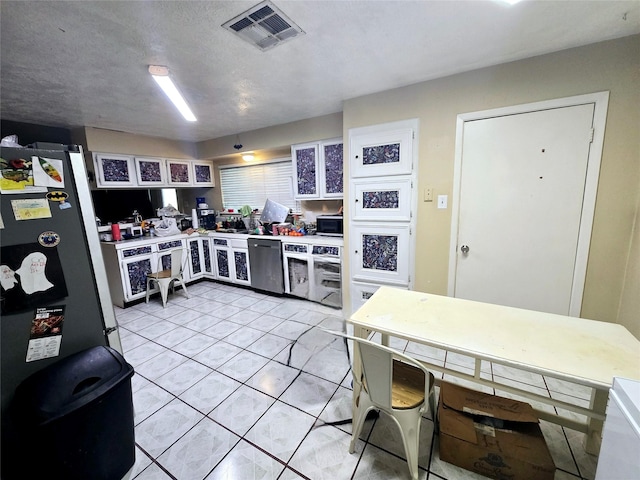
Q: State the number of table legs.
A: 3